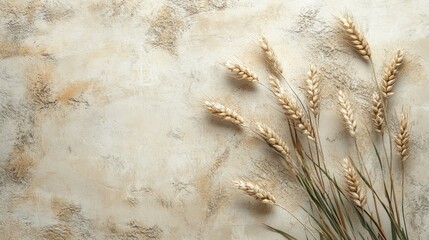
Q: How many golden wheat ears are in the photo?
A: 13